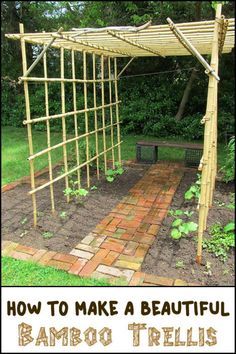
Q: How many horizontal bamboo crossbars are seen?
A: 4